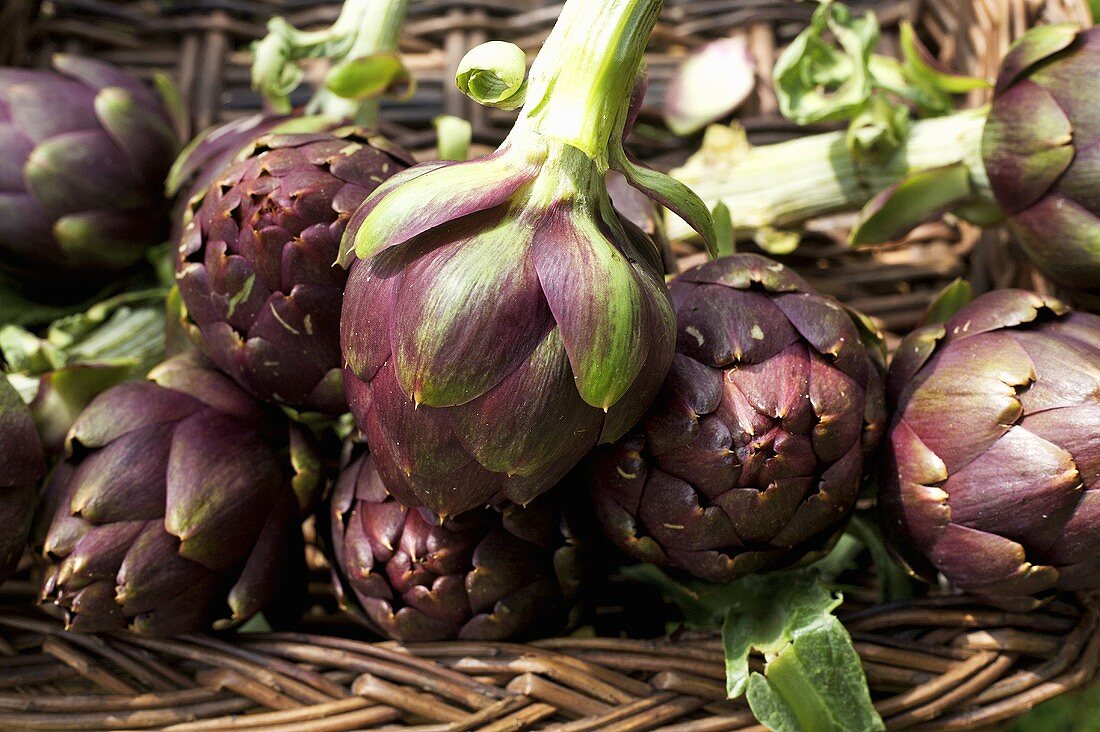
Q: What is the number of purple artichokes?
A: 9